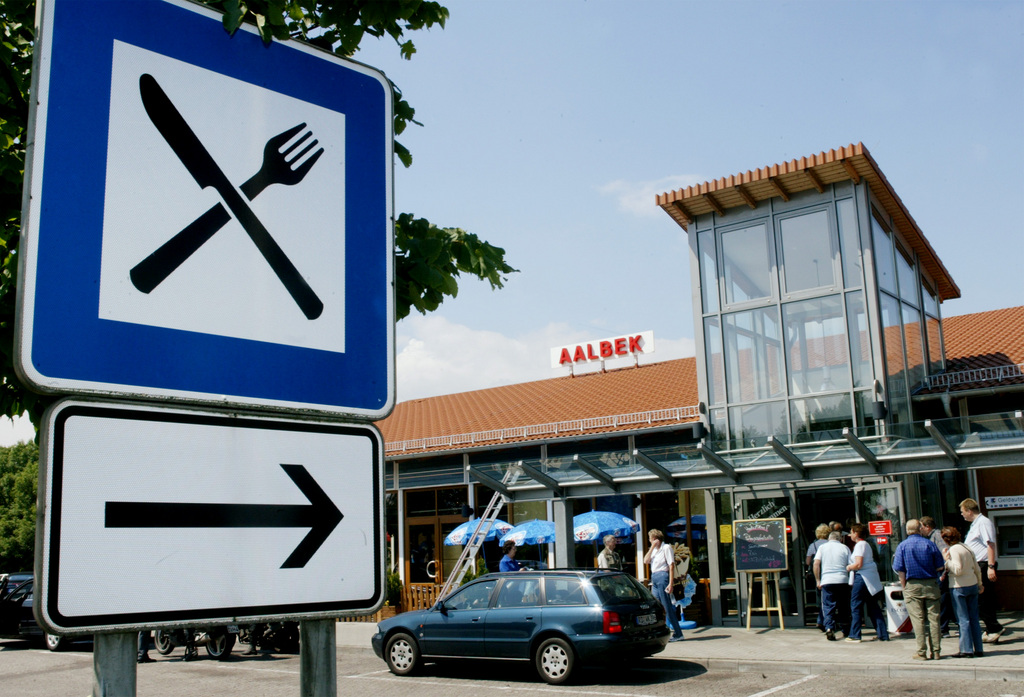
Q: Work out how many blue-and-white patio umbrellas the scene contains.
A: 3